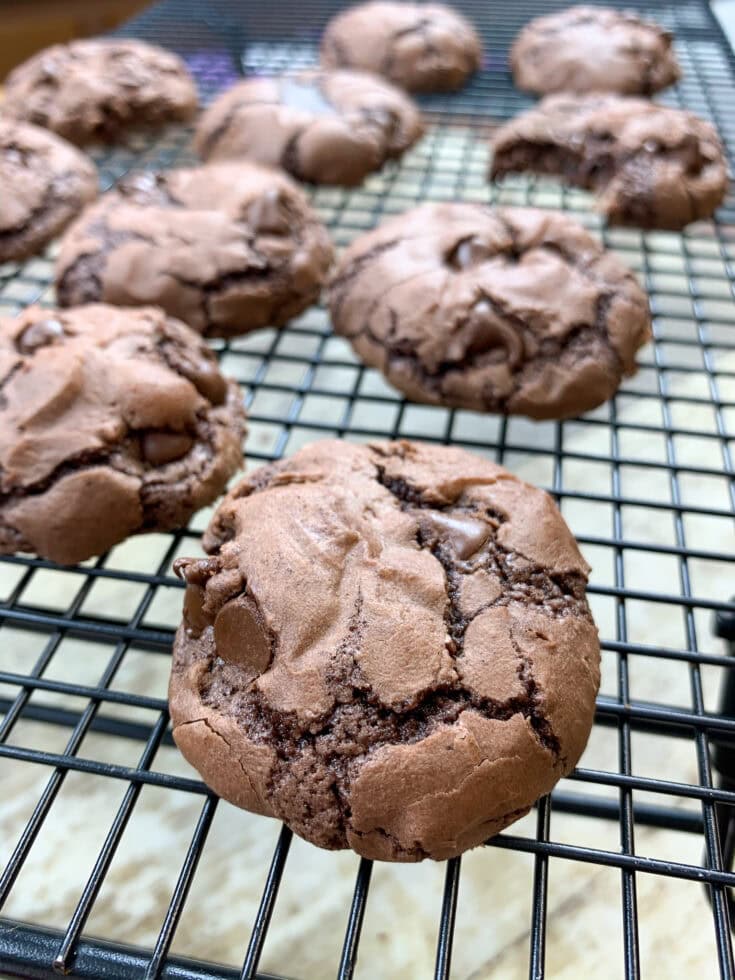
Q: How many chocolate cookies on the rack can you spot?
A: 10